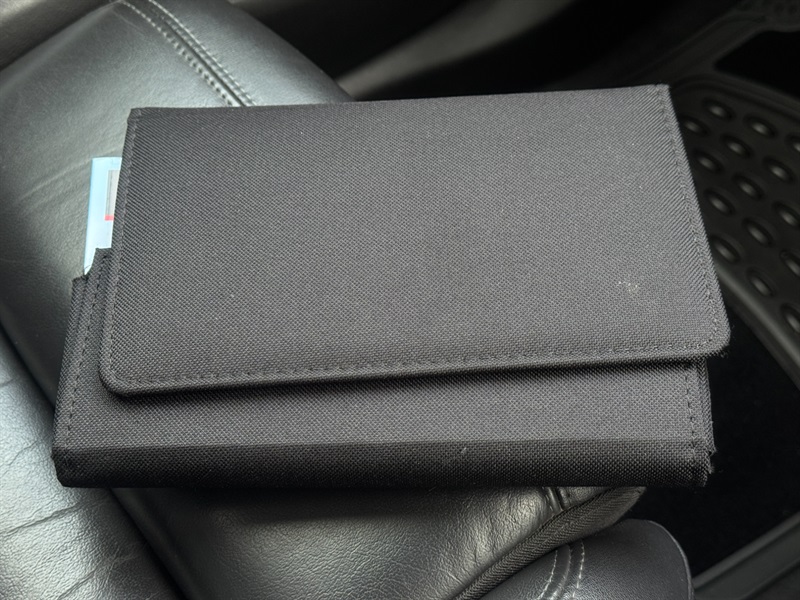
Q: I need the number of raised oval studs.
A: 15